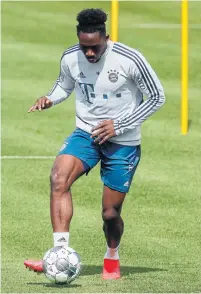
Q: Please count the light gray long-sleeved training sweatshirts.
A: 1